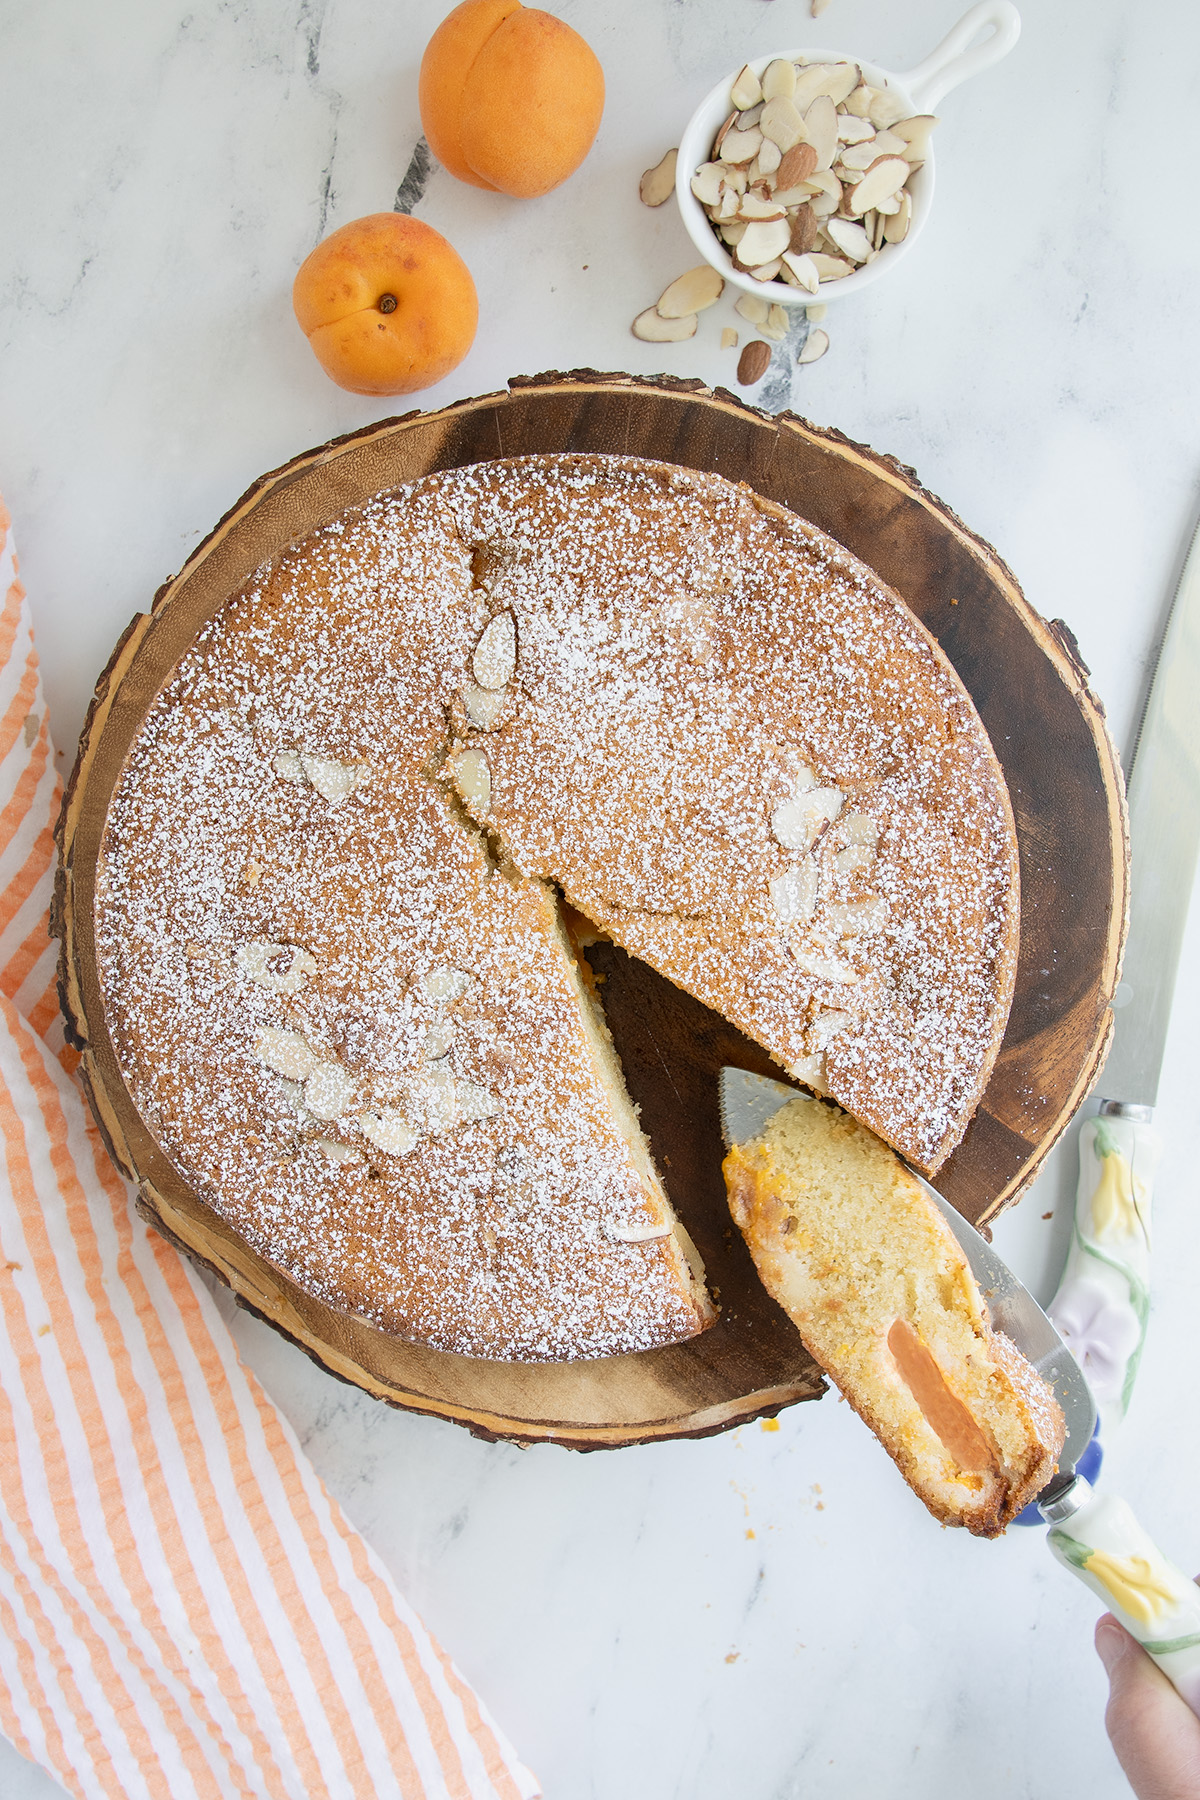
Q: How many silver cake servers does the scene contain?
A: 1